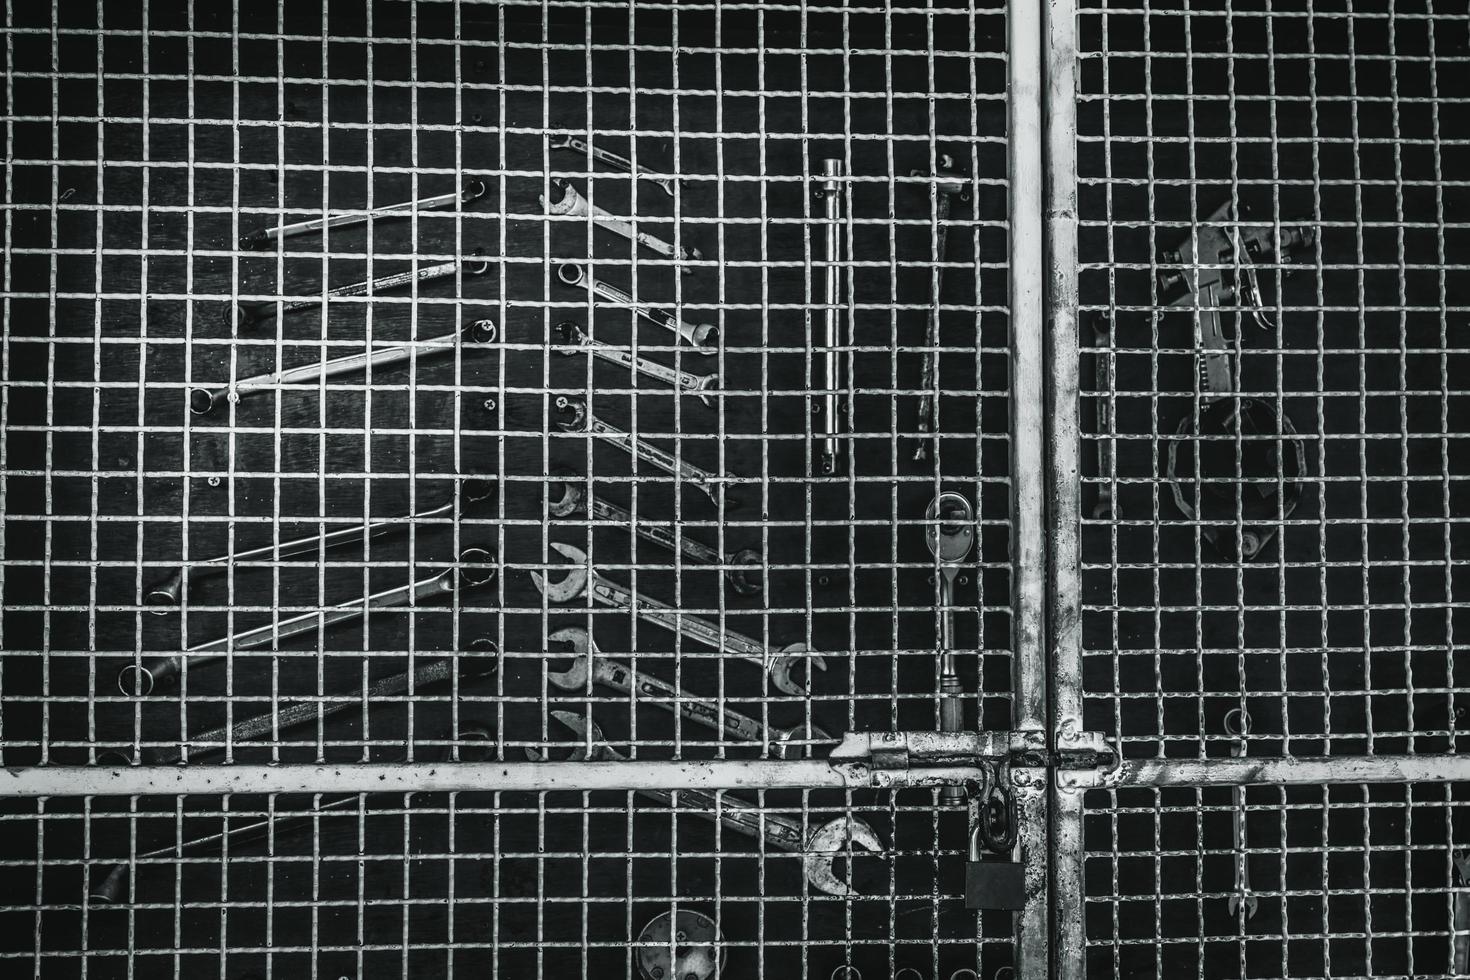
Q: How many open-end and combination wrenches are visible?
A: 11